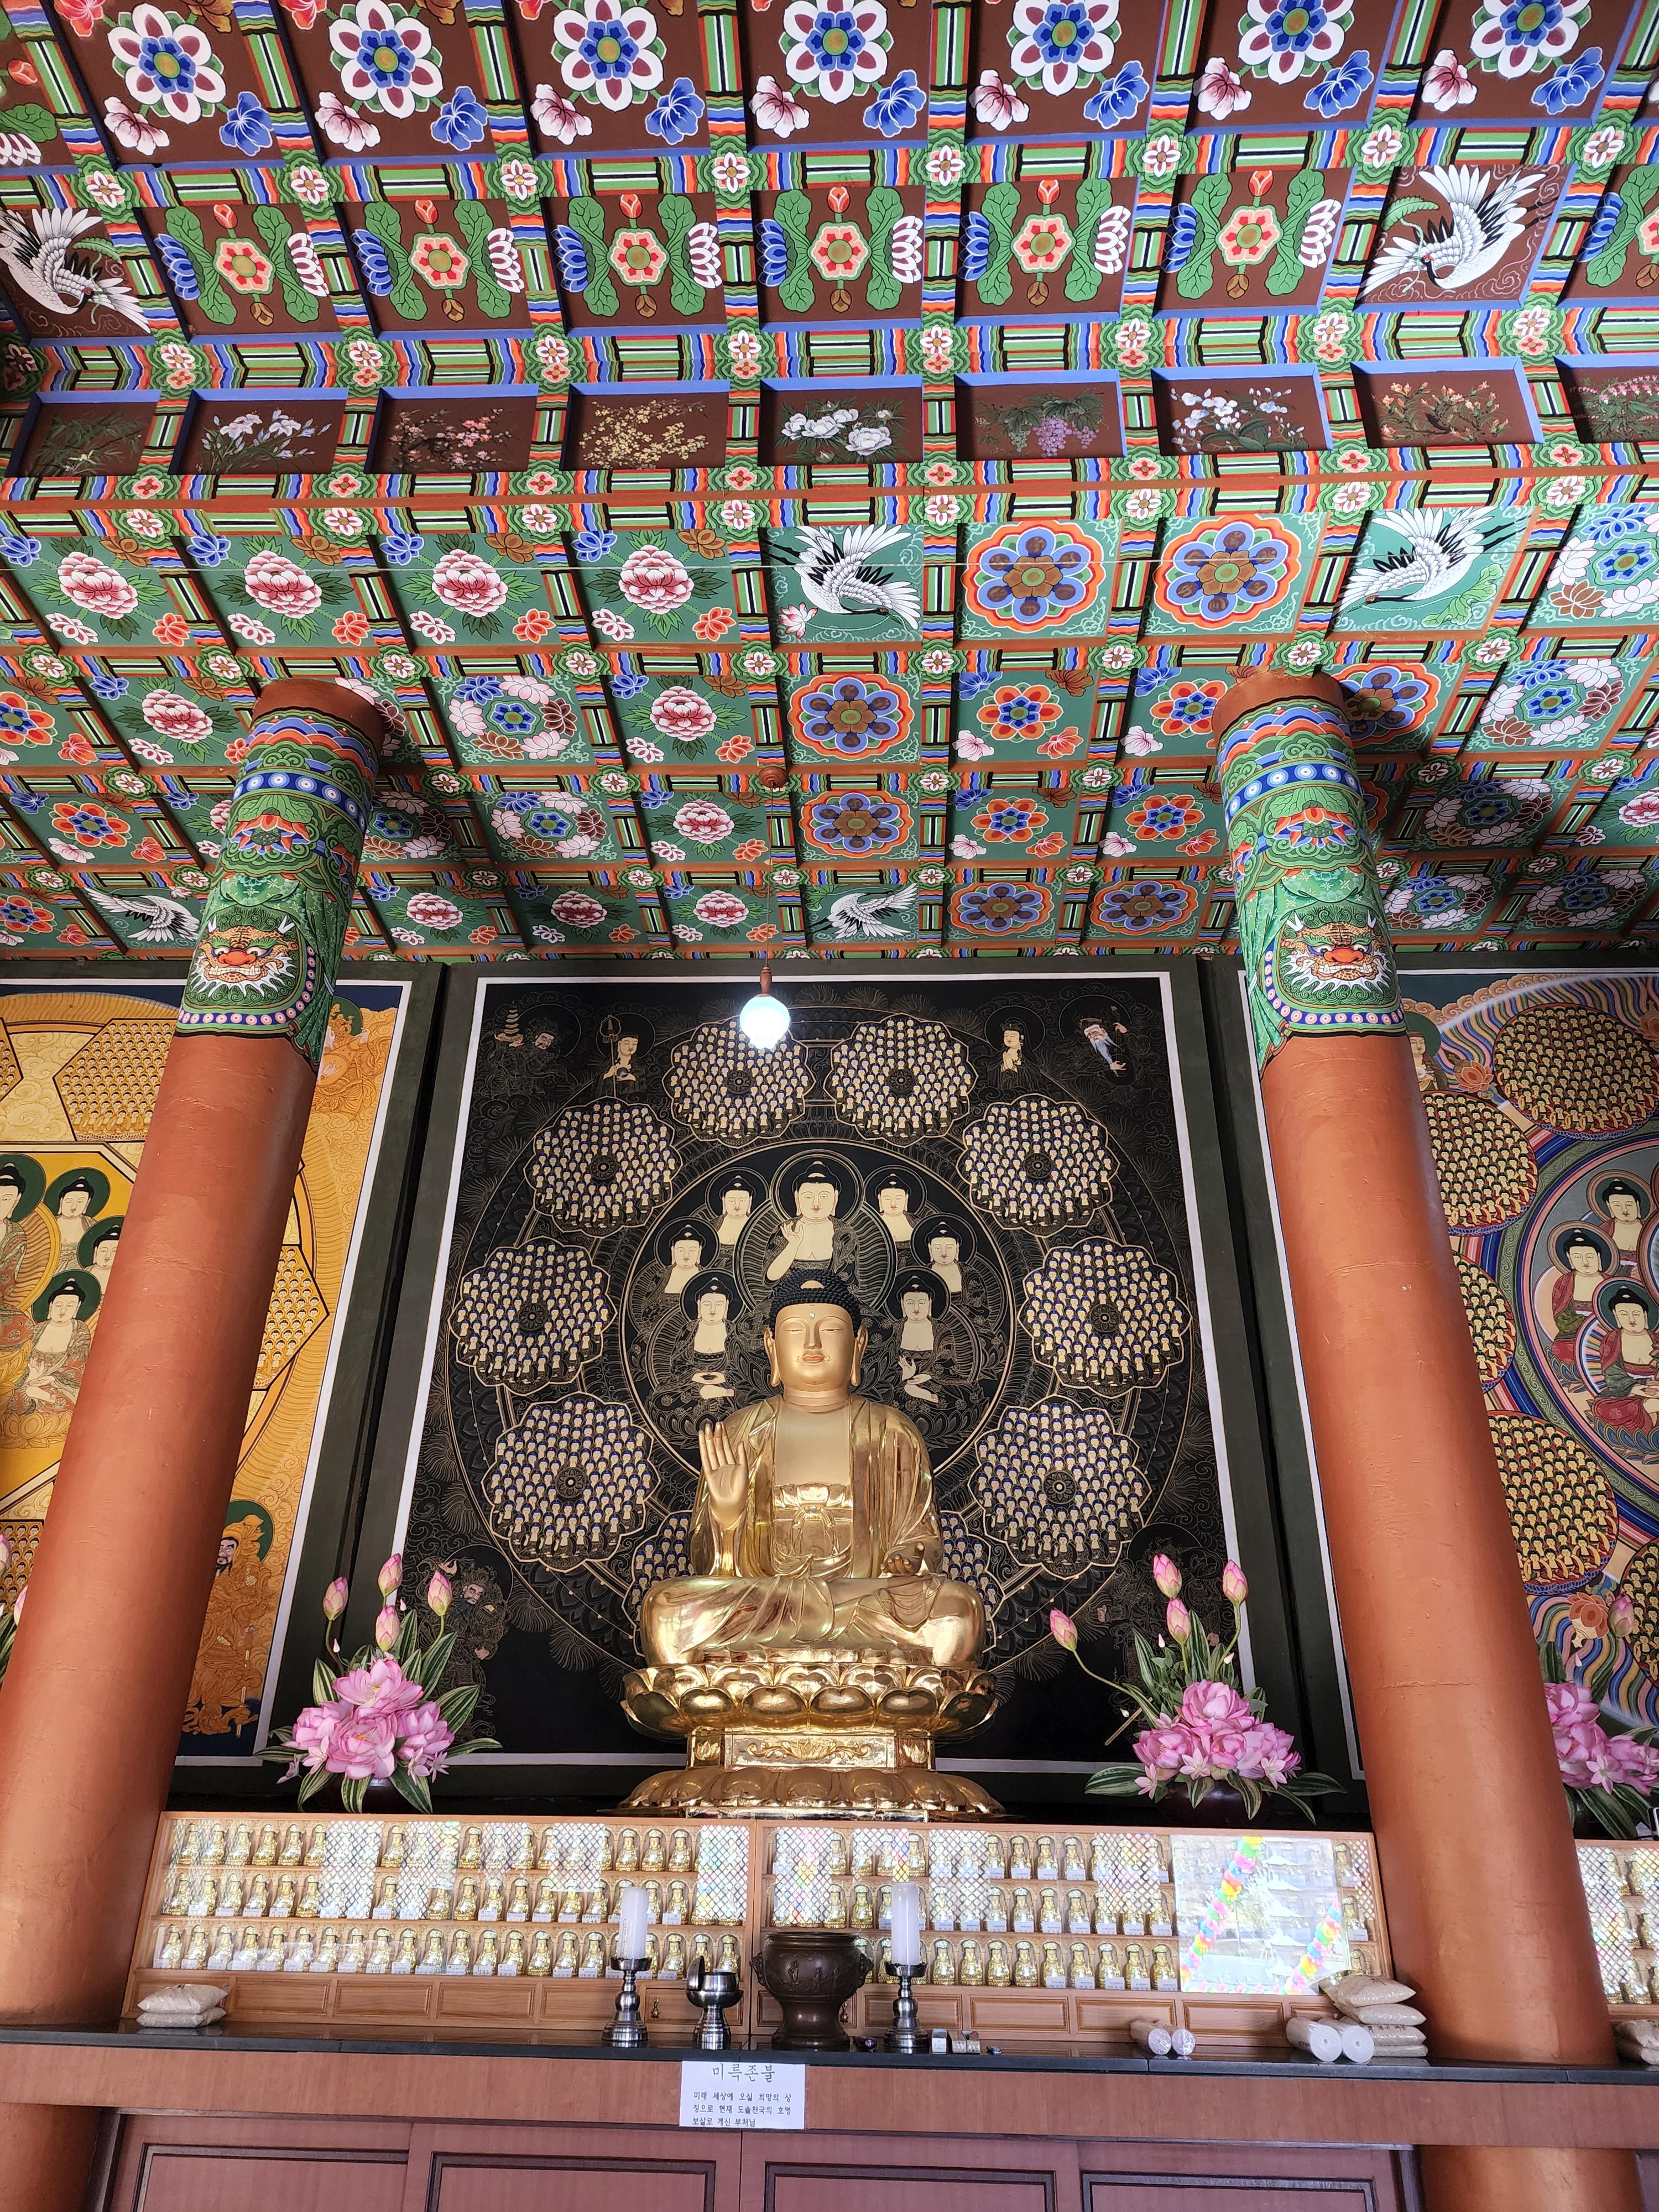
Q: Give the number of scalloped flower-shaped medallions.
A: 10